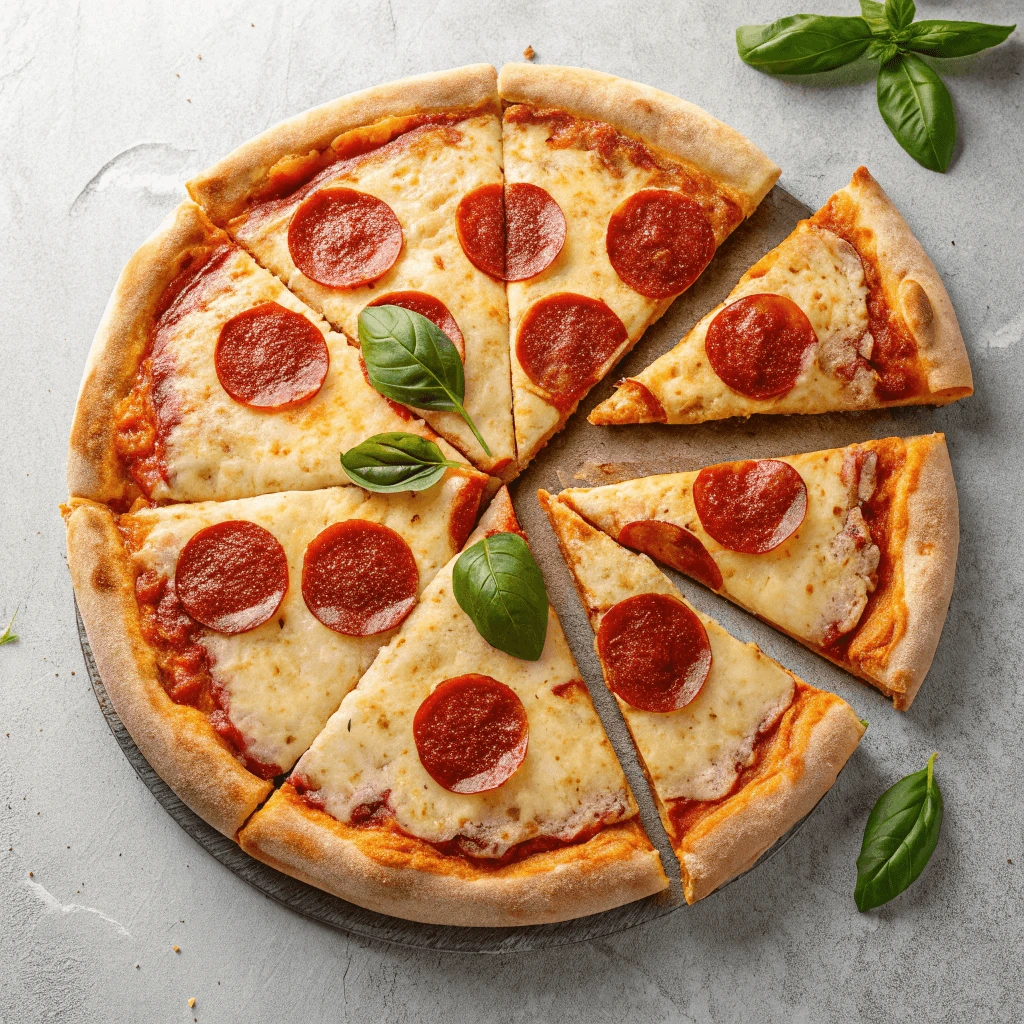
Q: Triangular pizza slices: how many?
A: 8